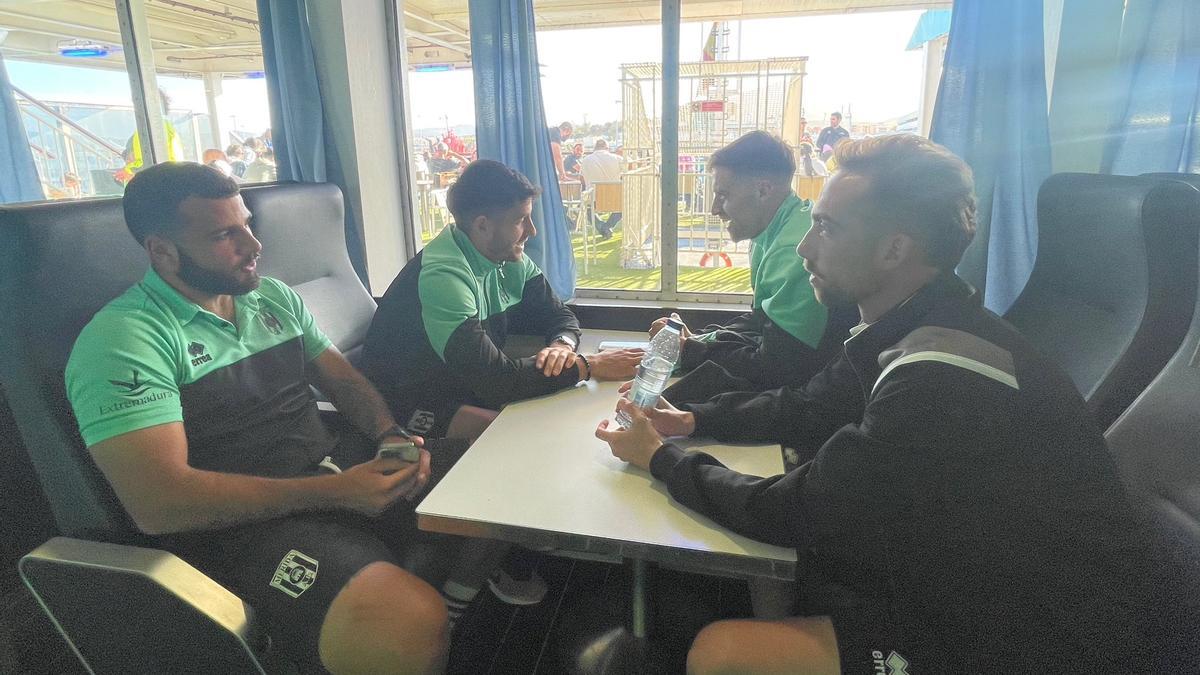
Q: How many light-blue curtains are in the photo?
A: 5